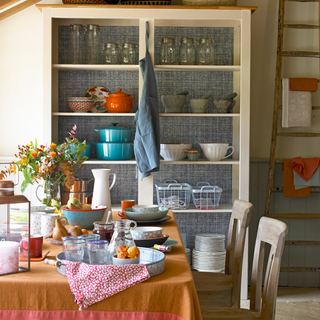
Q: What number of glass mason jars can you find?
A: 7